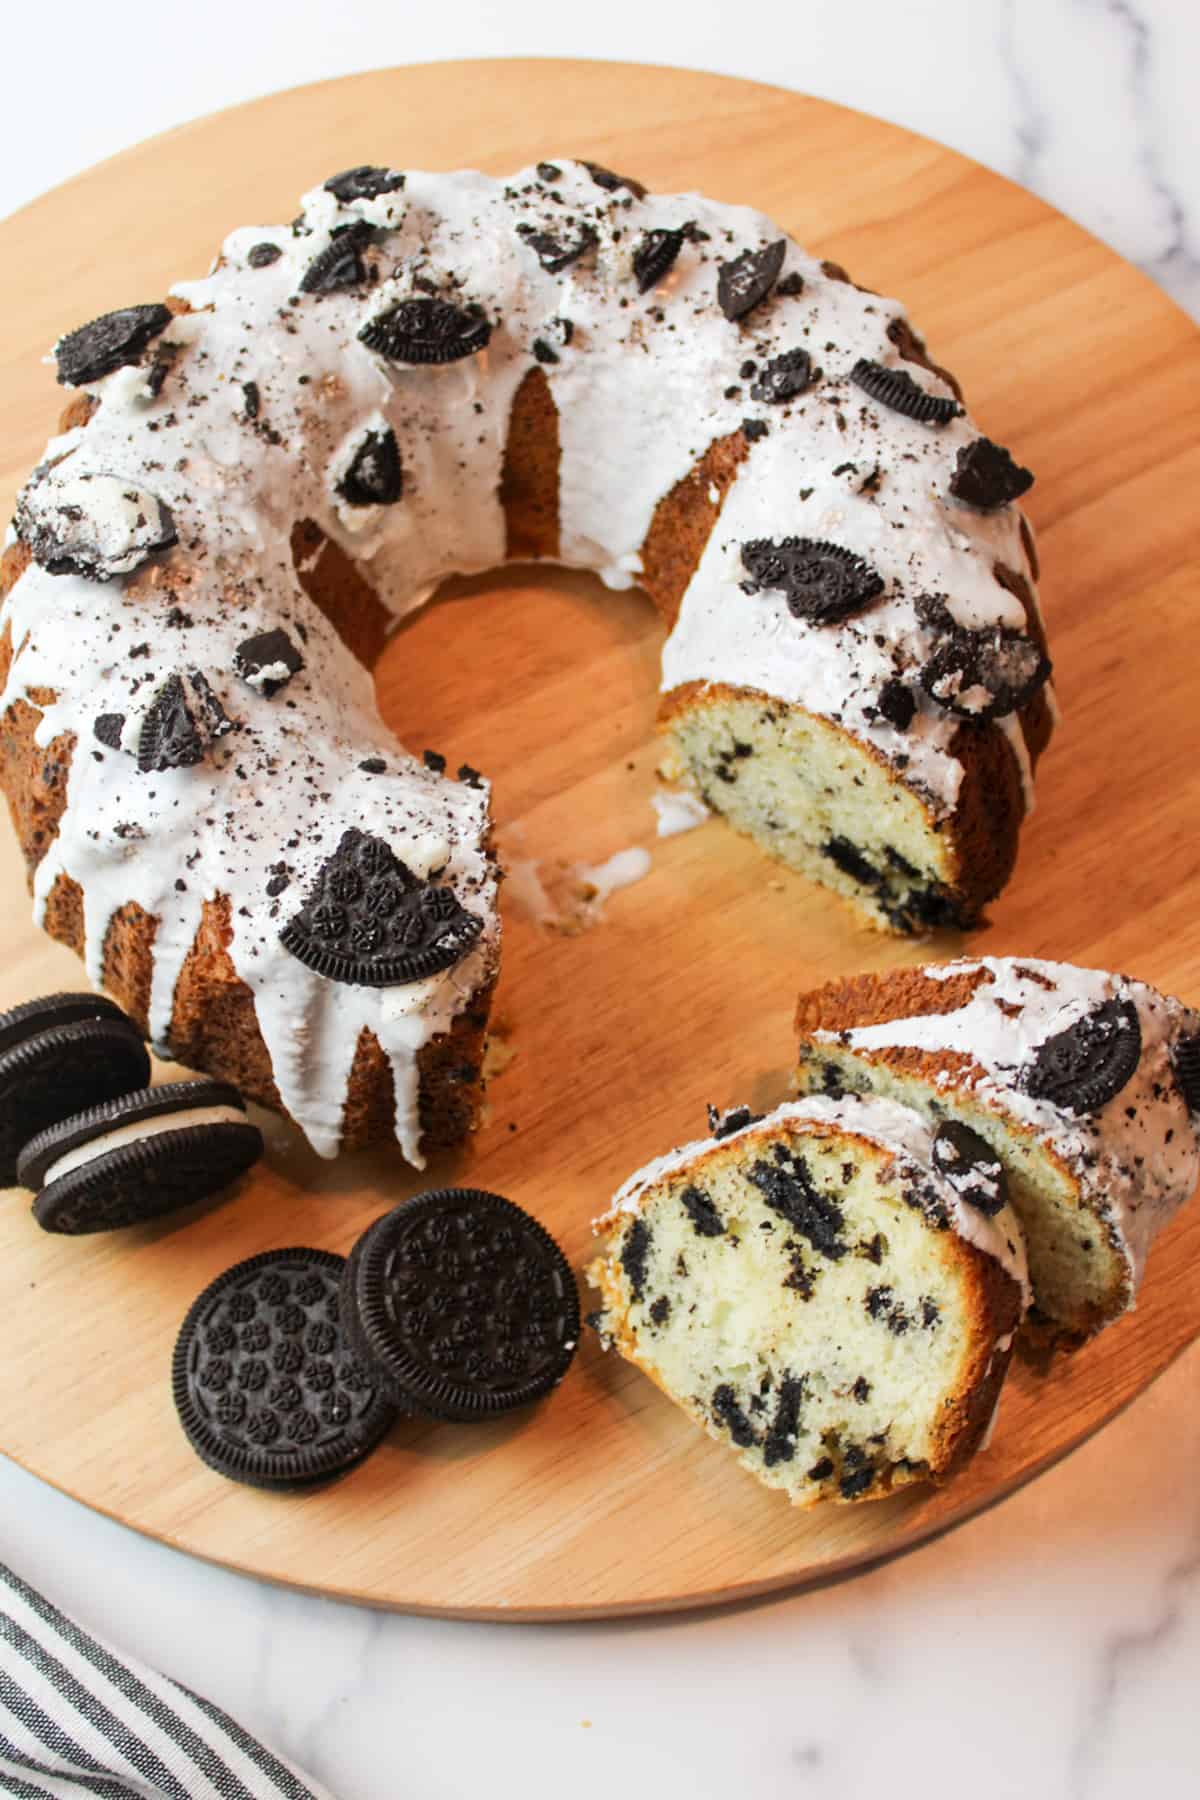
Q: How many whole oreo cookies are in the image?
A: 4